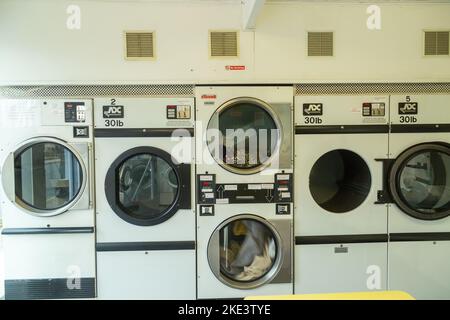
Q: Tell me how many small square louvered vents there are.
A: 4